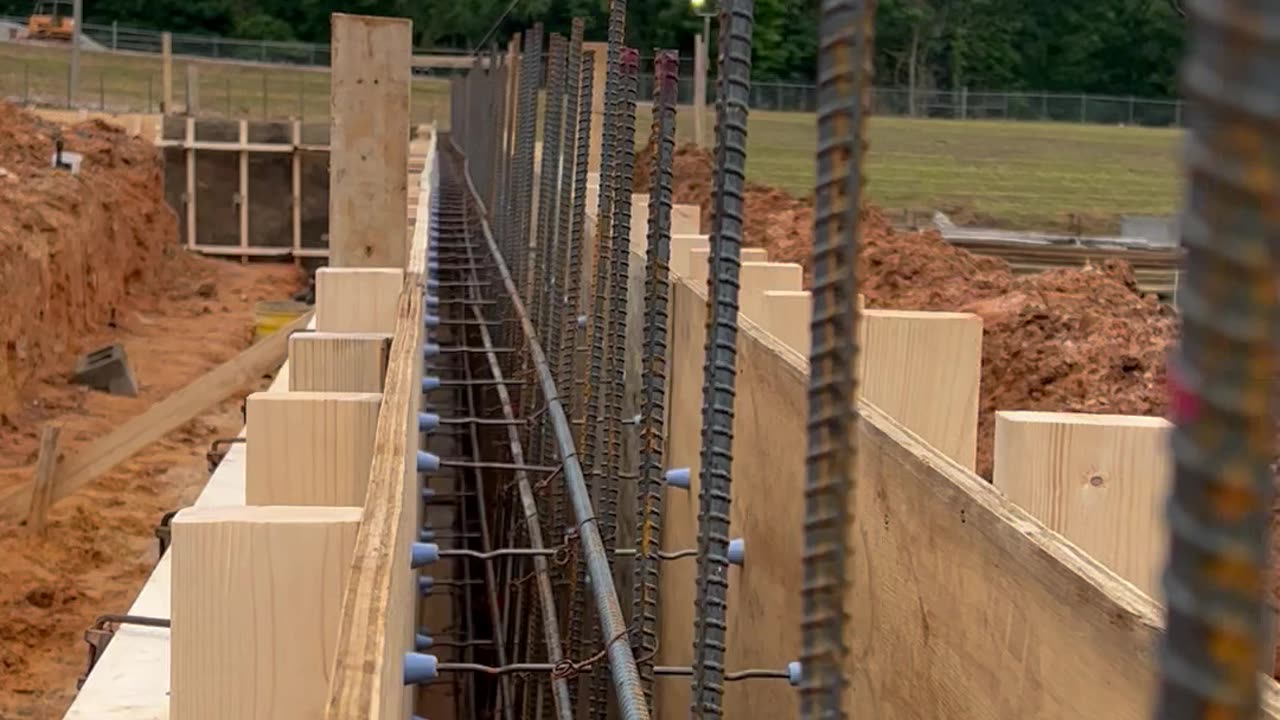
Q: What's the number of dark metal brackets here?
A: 3